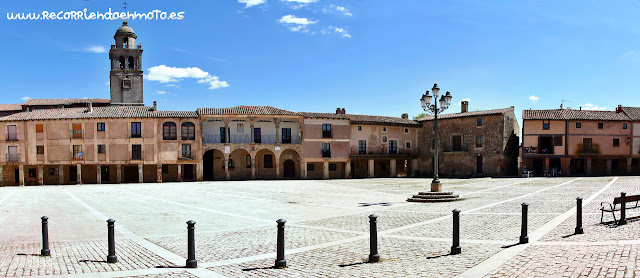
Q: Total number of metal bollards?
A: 9